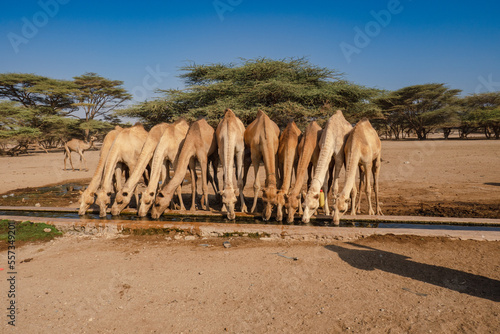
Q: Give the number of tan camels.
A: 12